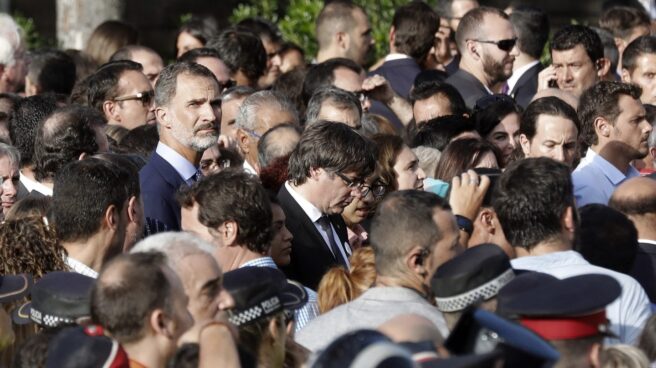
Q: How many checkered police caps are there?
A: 3